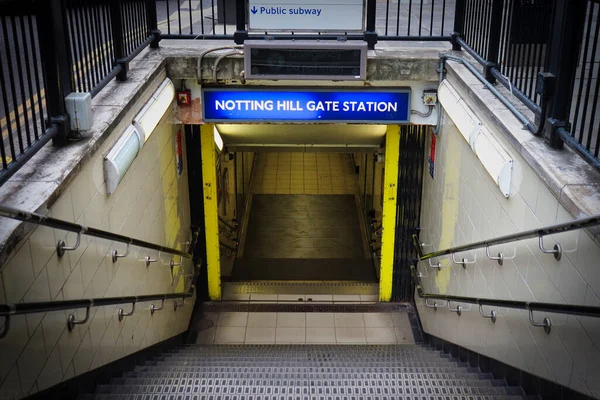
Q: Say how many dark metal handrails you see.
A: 4